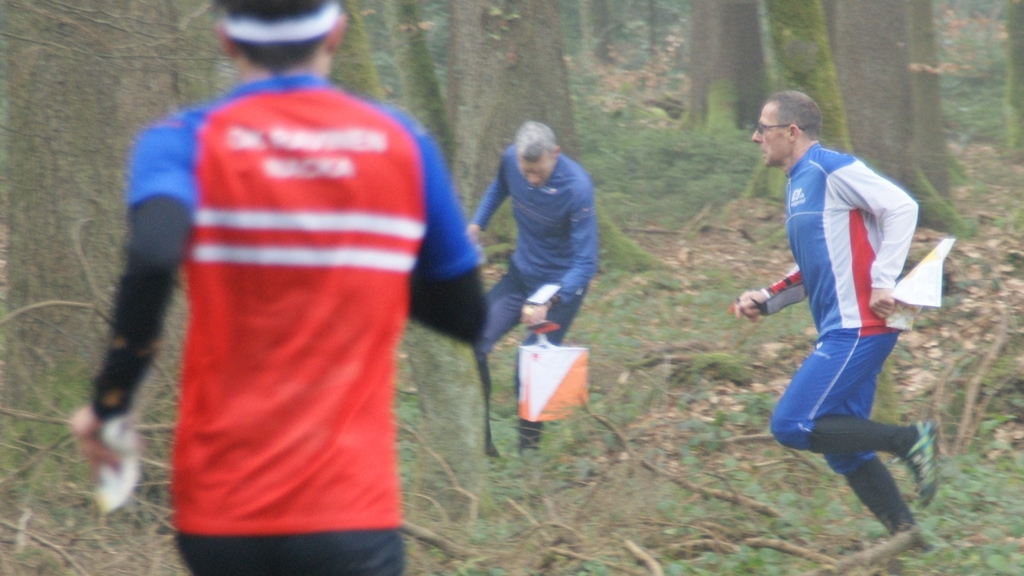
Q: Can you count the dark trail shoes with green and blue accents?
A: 1